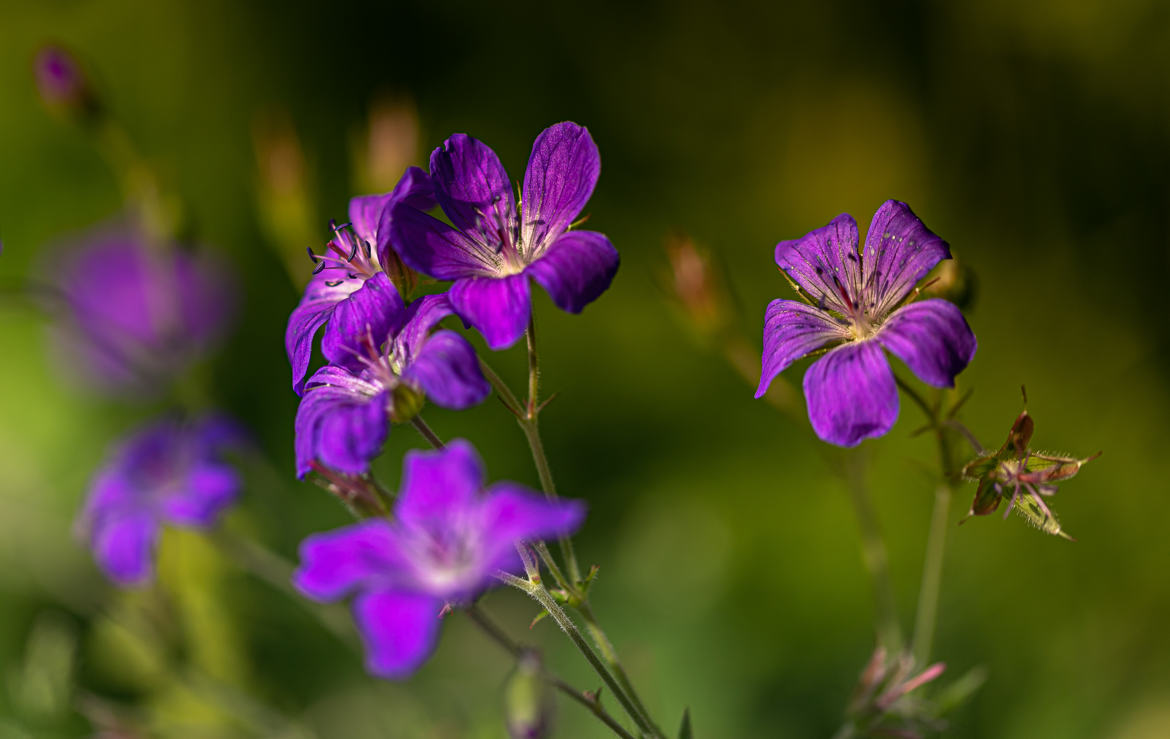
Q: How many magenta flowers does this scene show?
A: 7